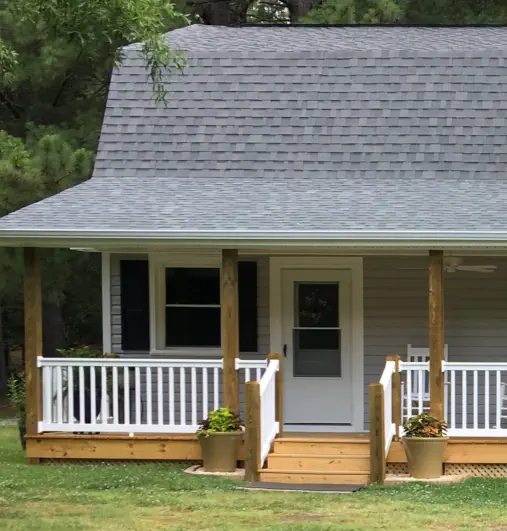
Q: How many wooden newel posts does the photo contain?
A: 4